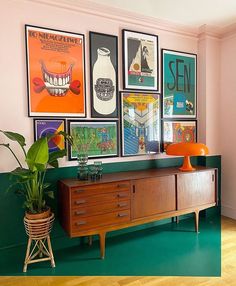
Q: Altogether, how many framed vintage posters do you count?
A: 8